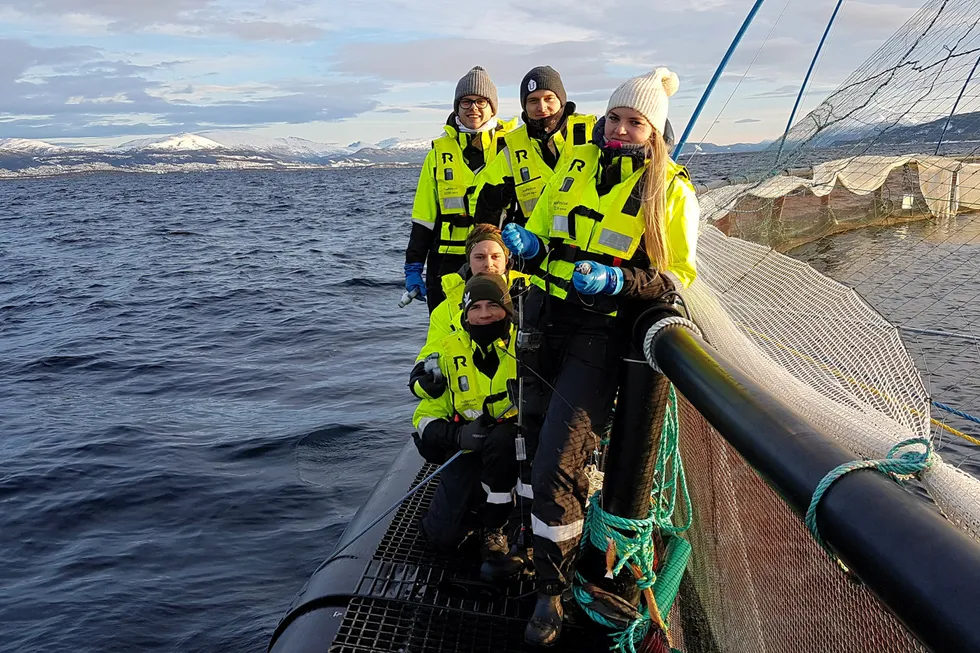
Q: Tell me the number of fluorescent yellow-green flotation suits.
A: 5